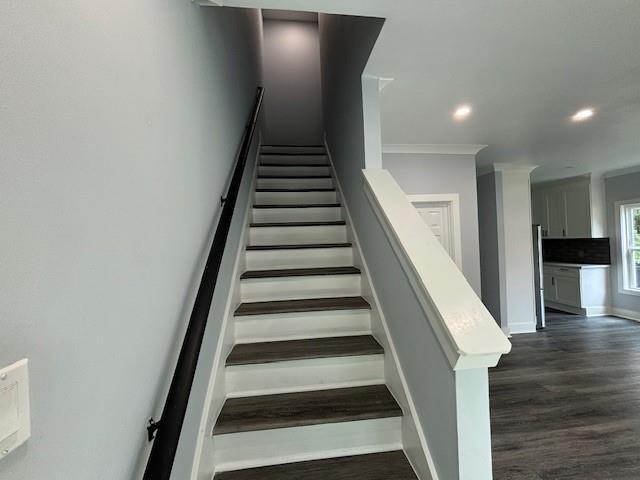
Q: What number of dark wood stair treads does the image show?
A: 13